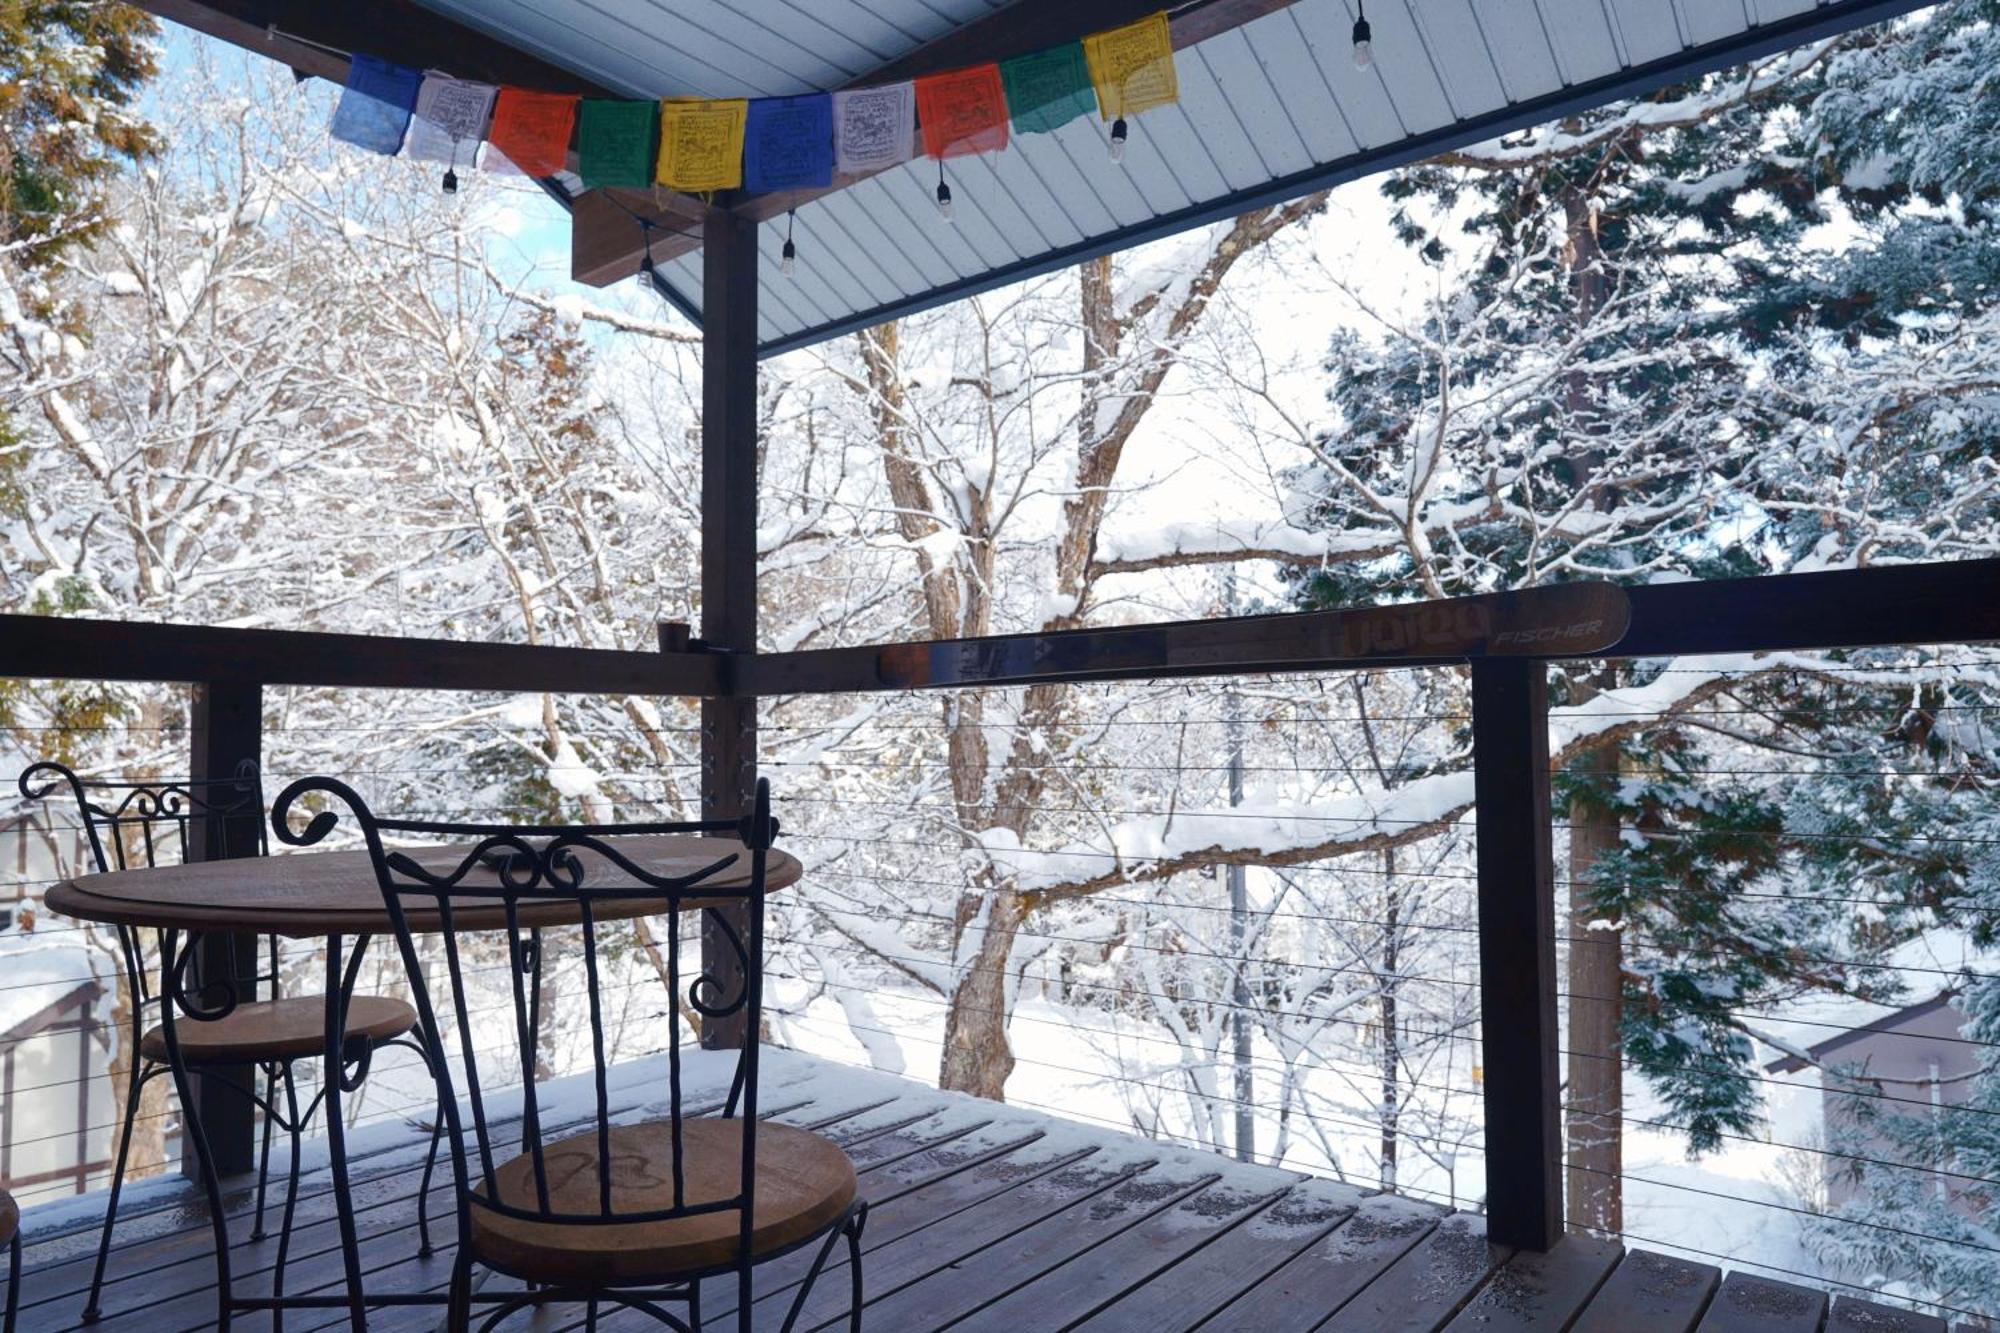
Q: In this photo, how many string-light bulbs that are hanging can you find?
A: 6